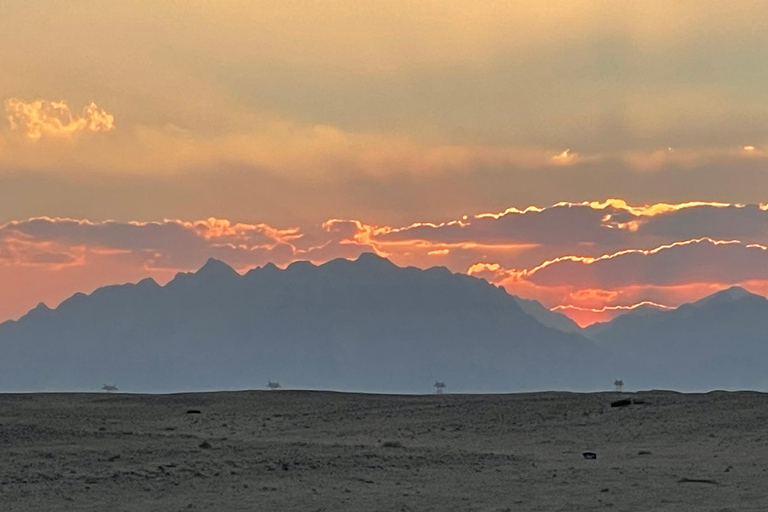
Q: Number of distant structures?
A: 4